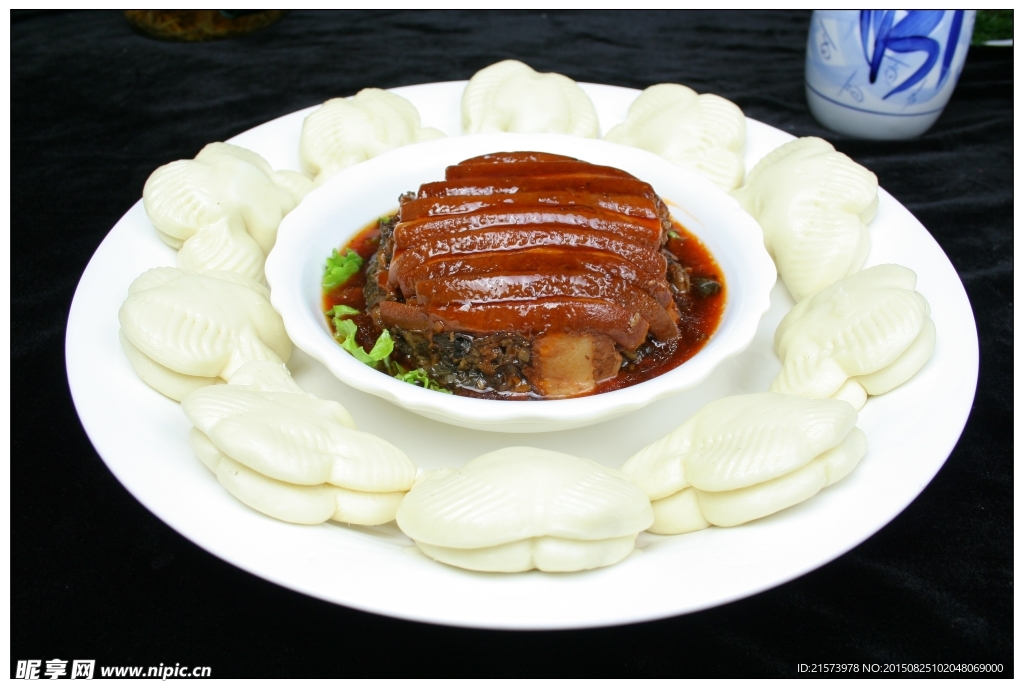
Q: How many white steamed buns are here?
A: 10